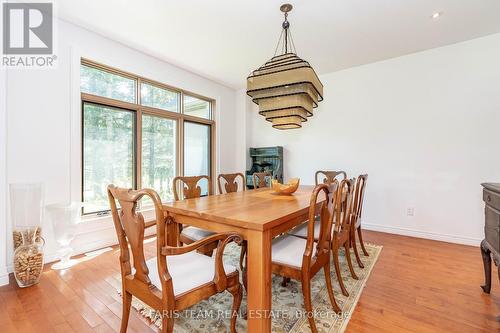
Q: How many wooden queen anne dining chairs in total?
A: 8